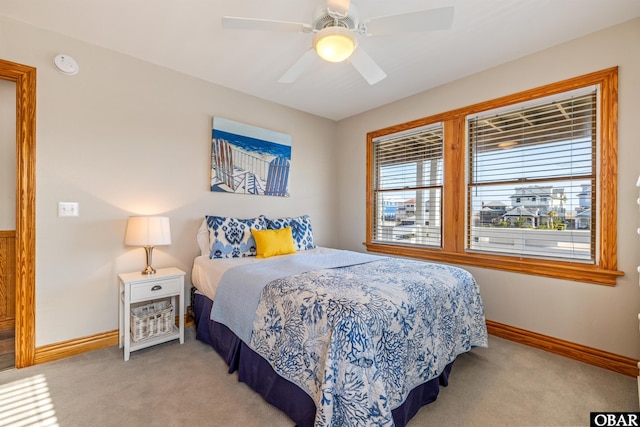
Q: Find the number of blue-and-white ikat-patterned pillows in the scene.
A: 2